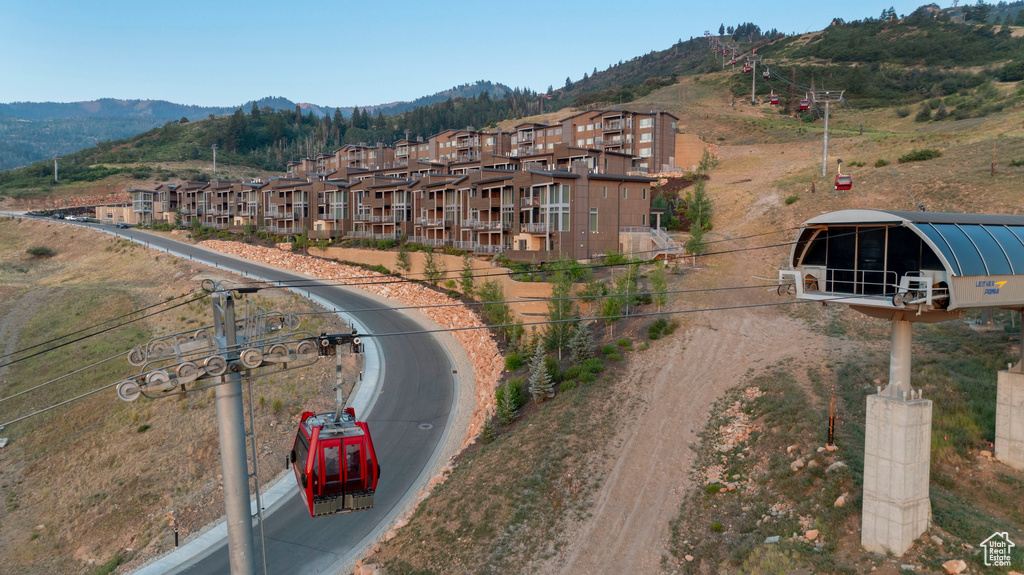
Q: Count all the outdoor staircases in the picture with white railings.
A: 1